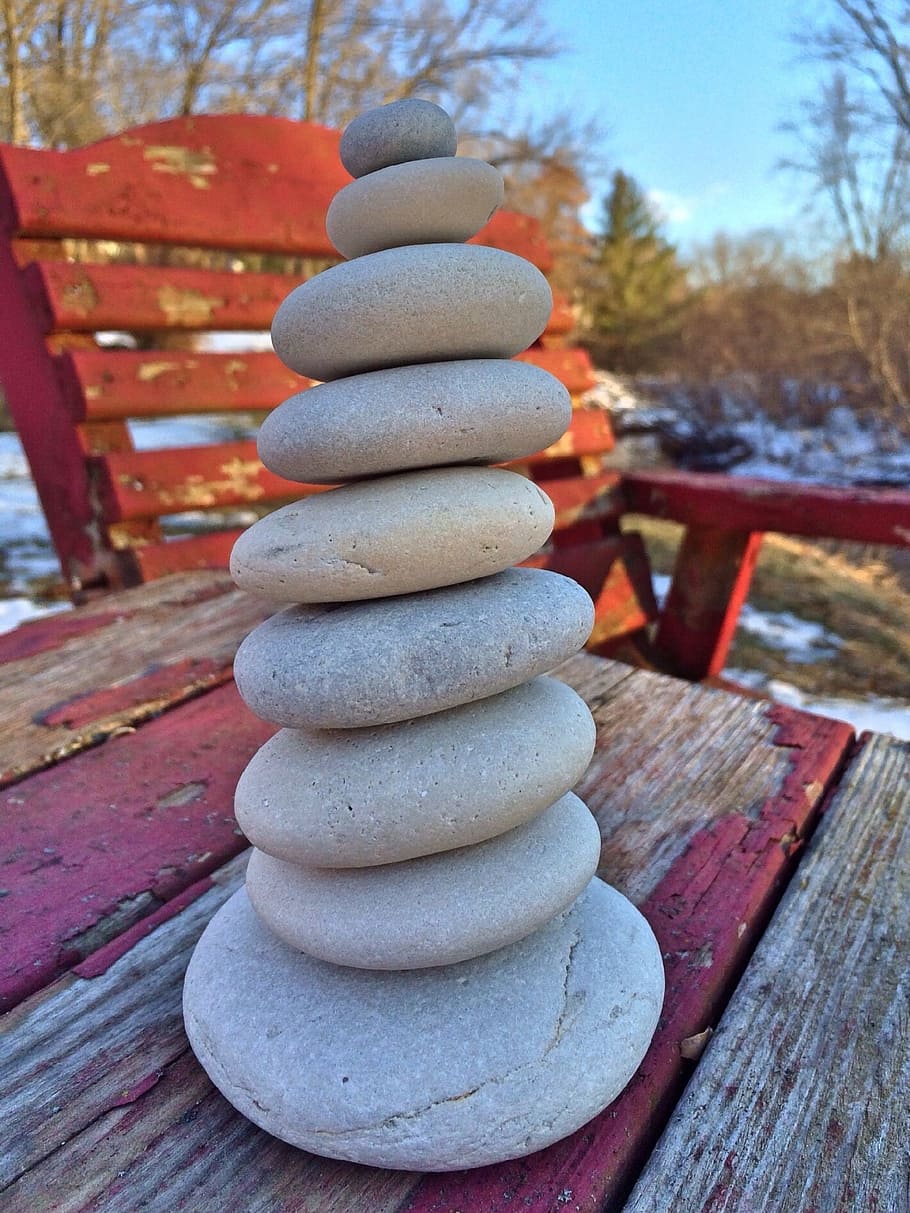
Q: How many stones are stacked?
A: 9